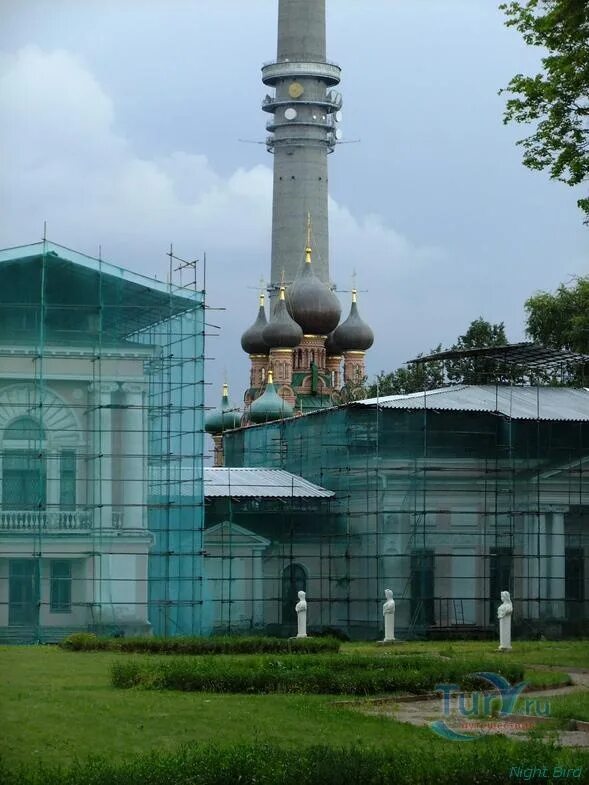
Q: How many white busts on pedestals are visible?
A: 3